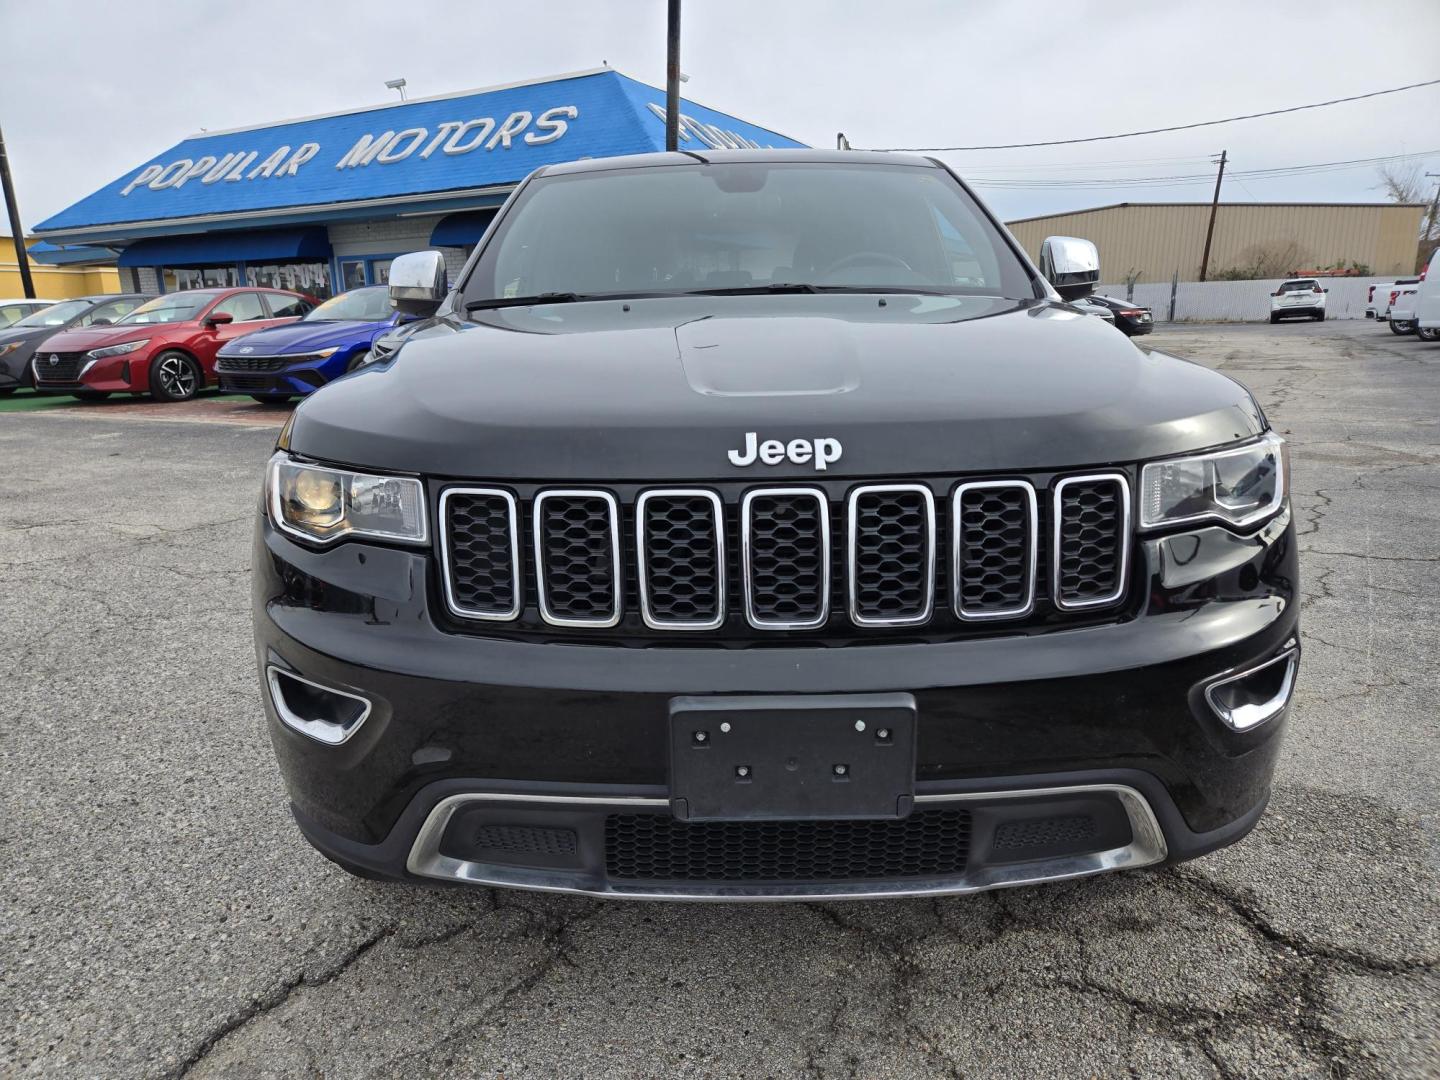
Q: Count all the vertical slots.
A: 7